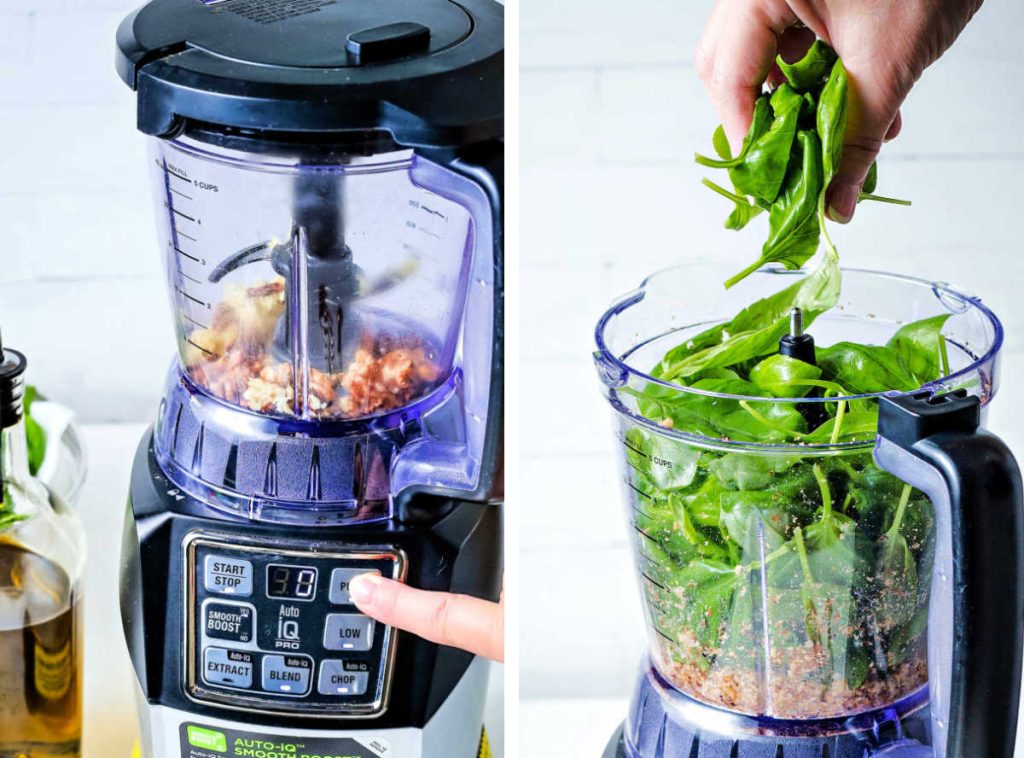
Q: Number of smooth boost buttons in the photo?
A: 1